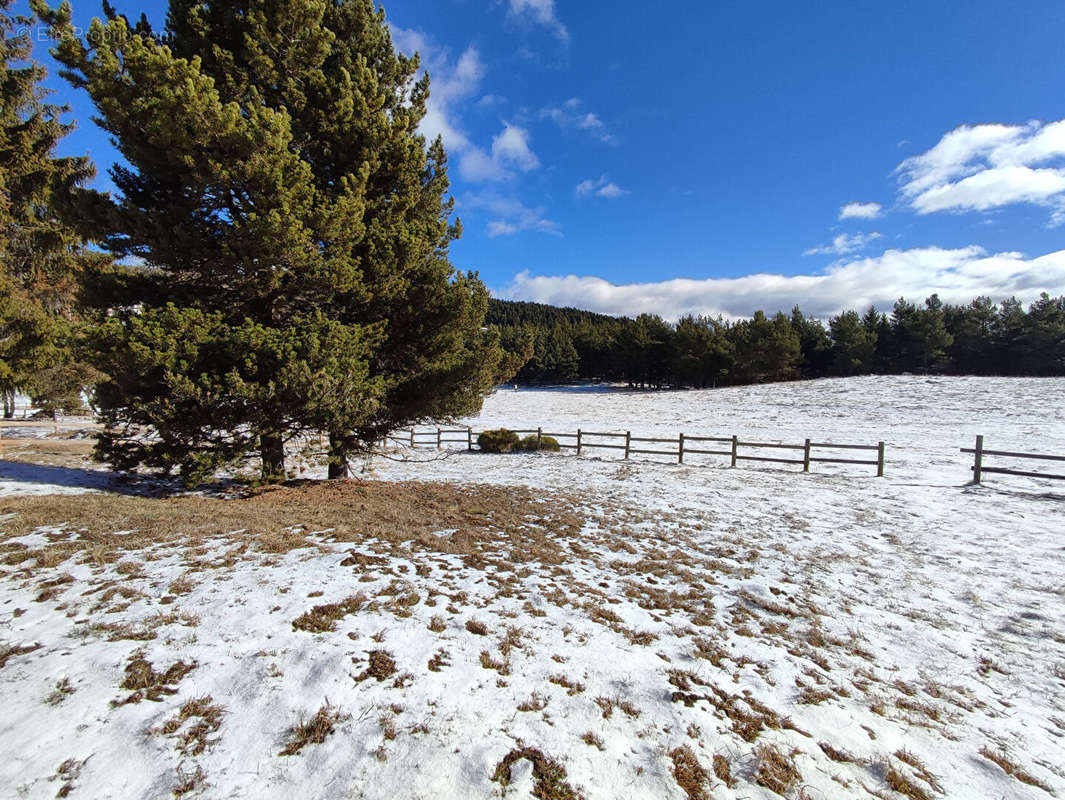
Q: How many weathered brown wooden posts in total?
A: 11